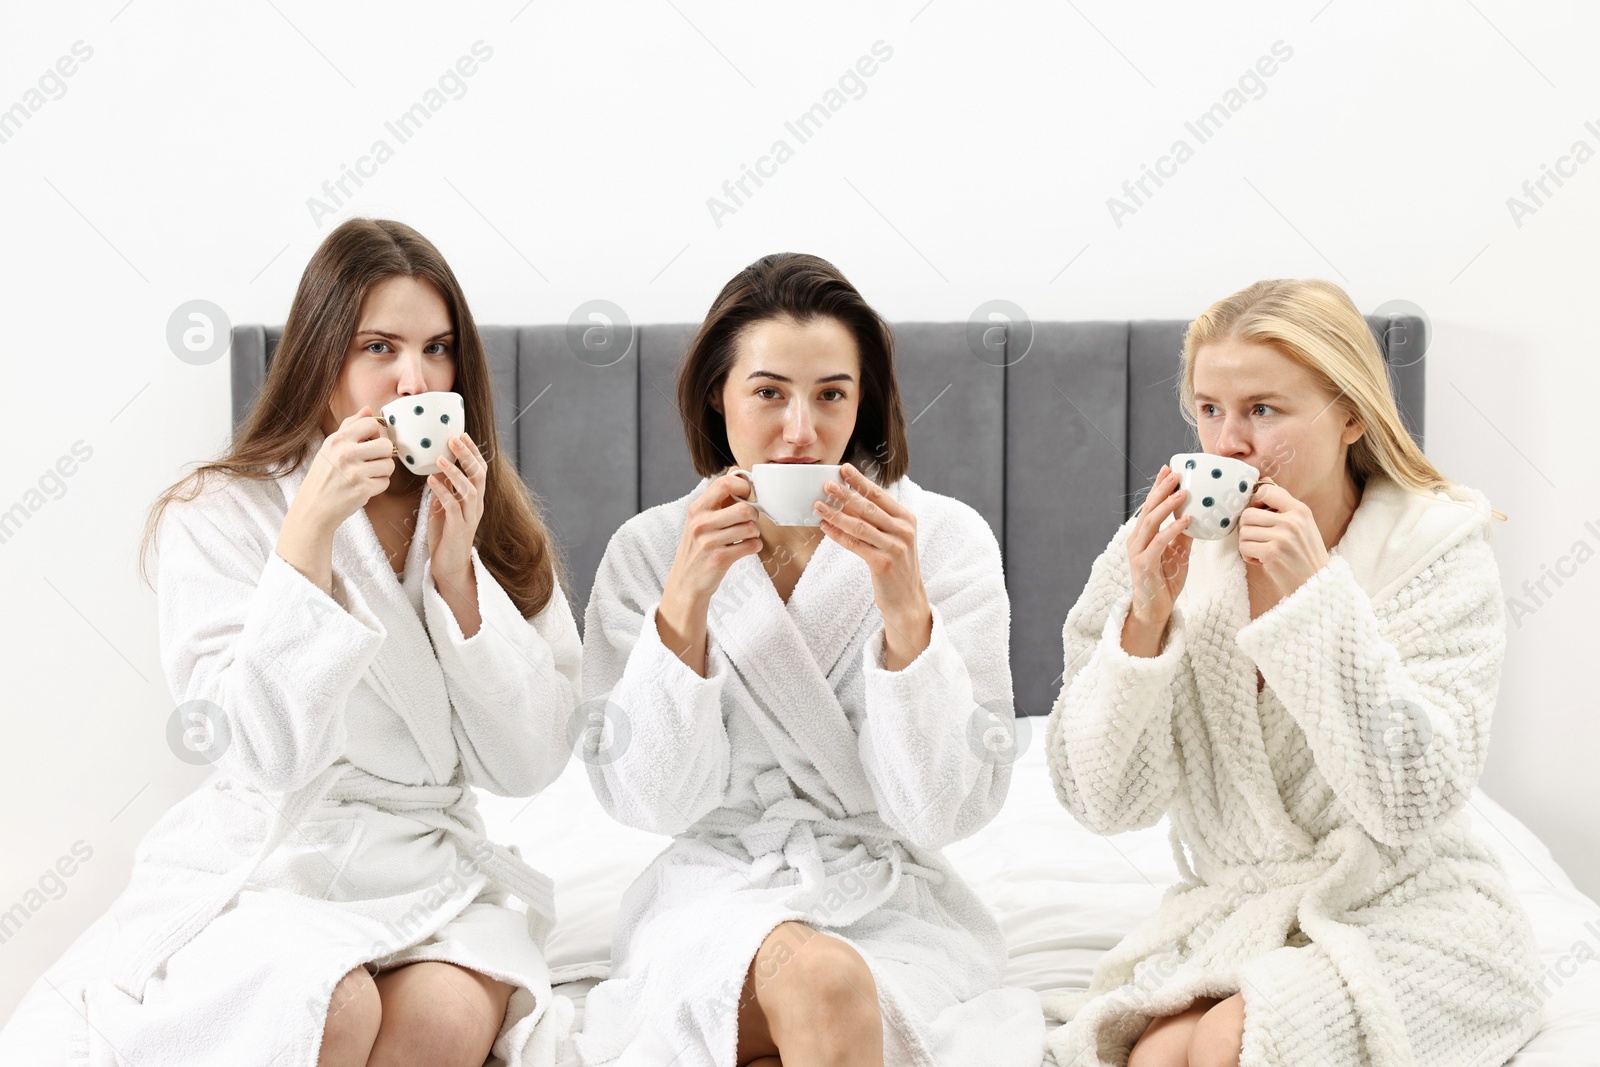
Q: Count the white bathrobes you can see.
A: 3